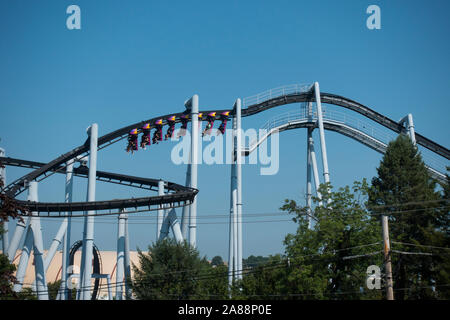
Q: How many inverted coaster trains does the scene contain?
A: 1